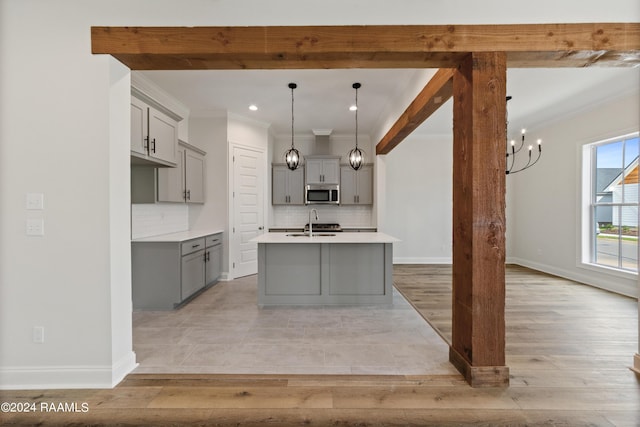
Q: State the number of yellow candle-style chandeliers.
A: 0